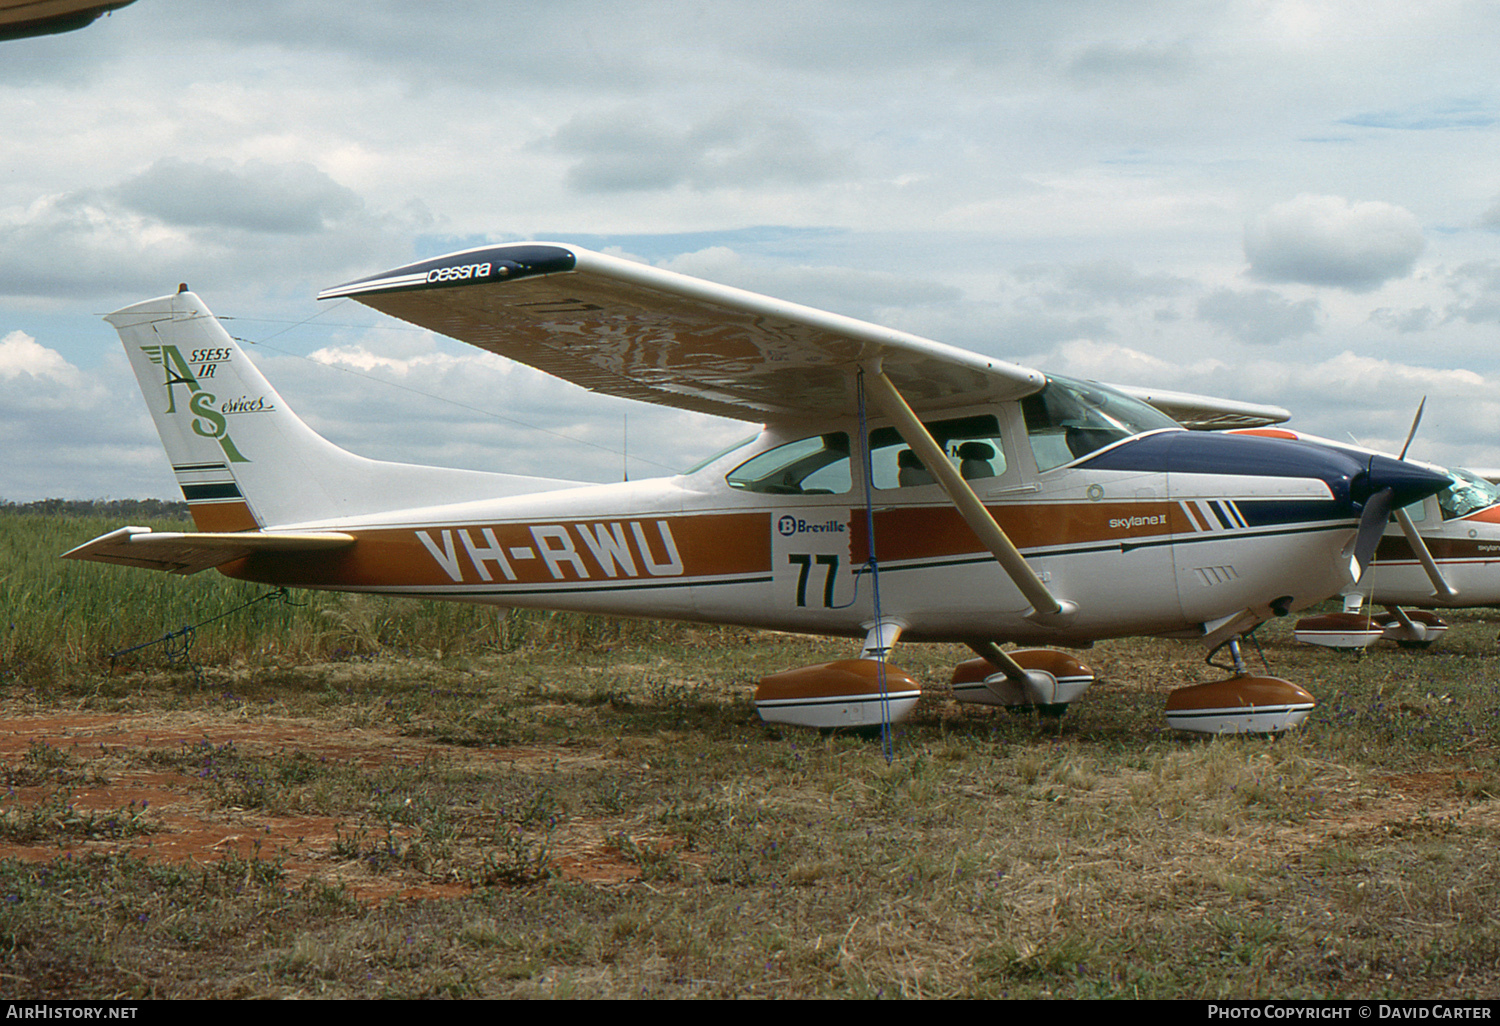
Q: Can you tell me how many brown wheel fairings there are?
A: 5